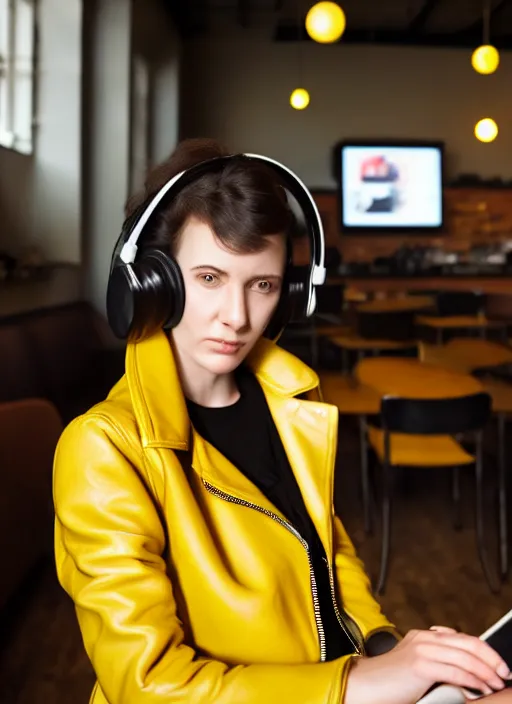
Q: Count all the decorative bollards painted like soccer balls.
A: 0